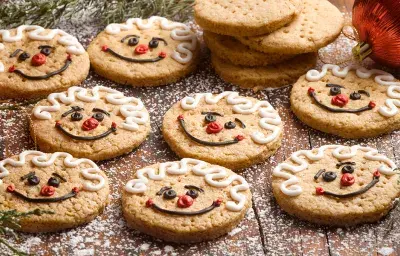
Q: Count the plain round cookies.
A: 4